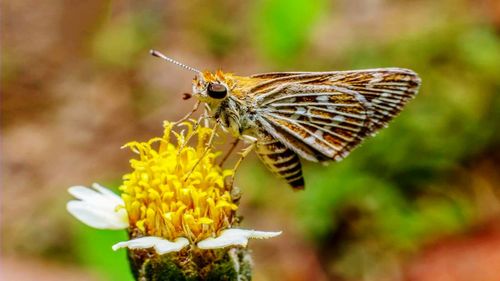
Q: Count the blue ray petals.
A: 0